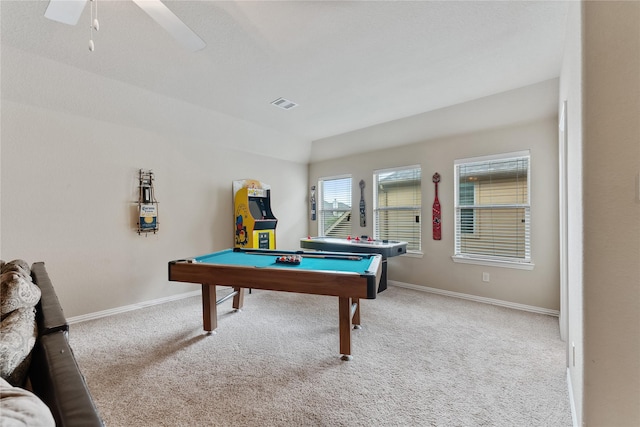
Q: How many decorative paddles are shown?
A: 3